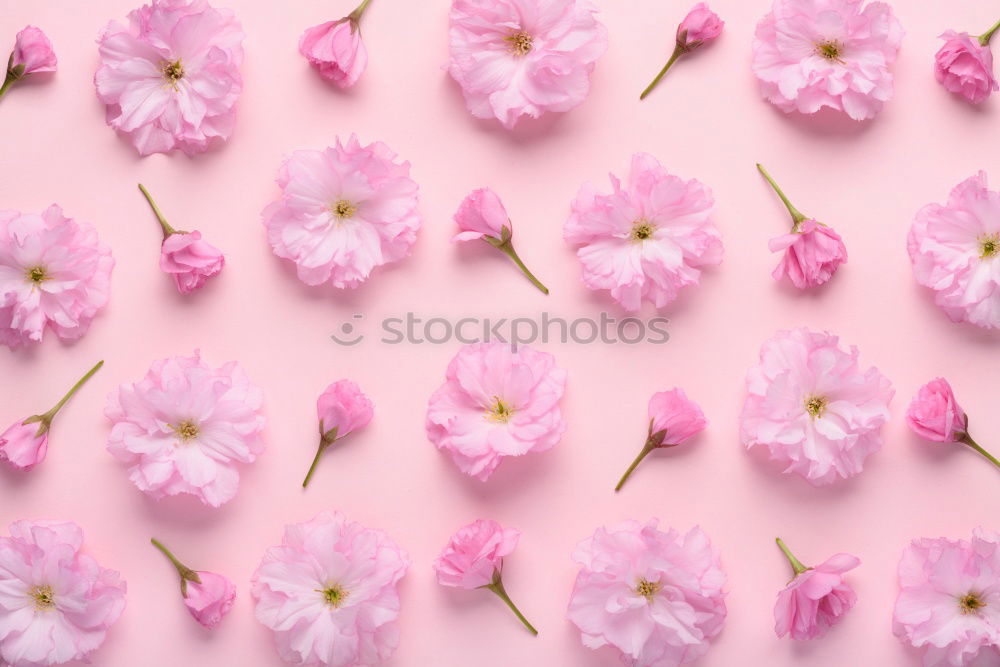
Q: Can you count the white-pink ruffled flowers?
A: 14